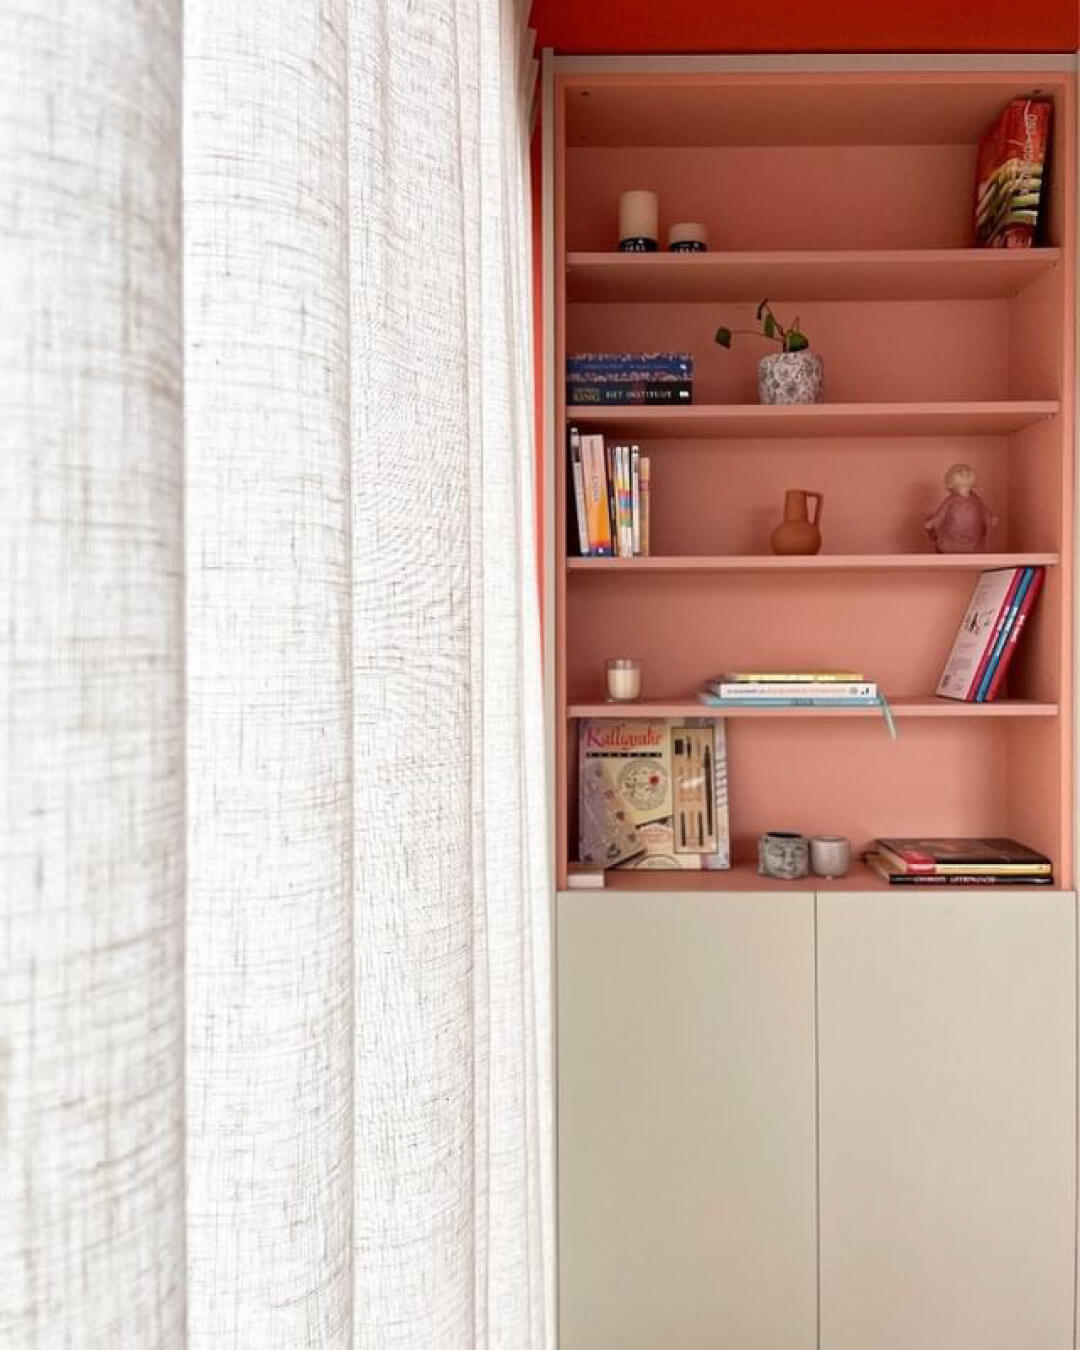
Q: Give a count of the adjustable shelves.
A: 4